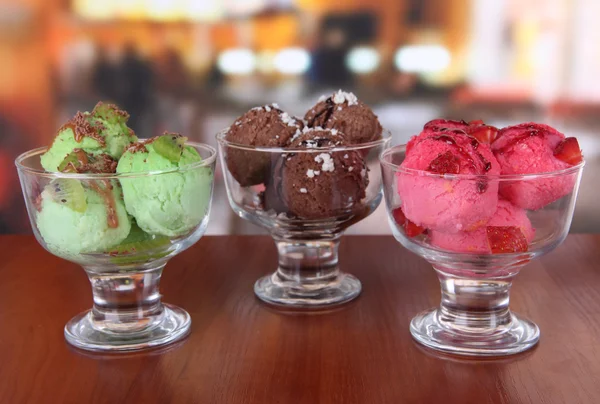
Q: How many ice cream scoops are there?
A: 9